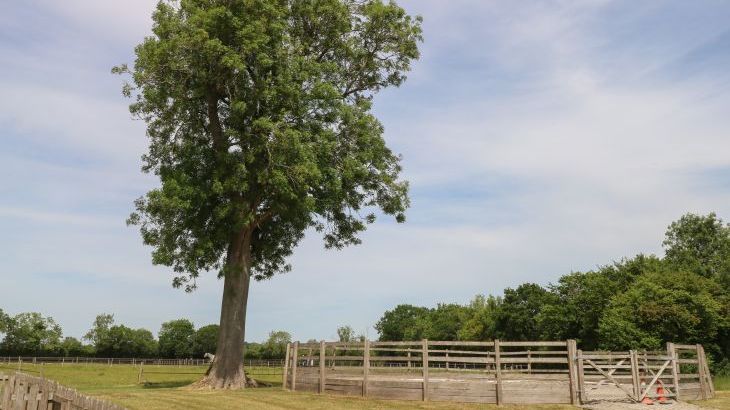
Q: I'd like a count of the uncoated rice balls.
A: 0